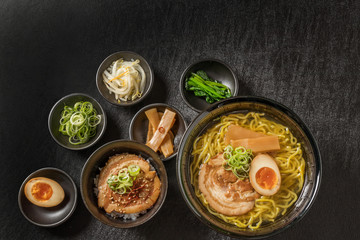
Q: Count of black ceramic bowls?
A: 7